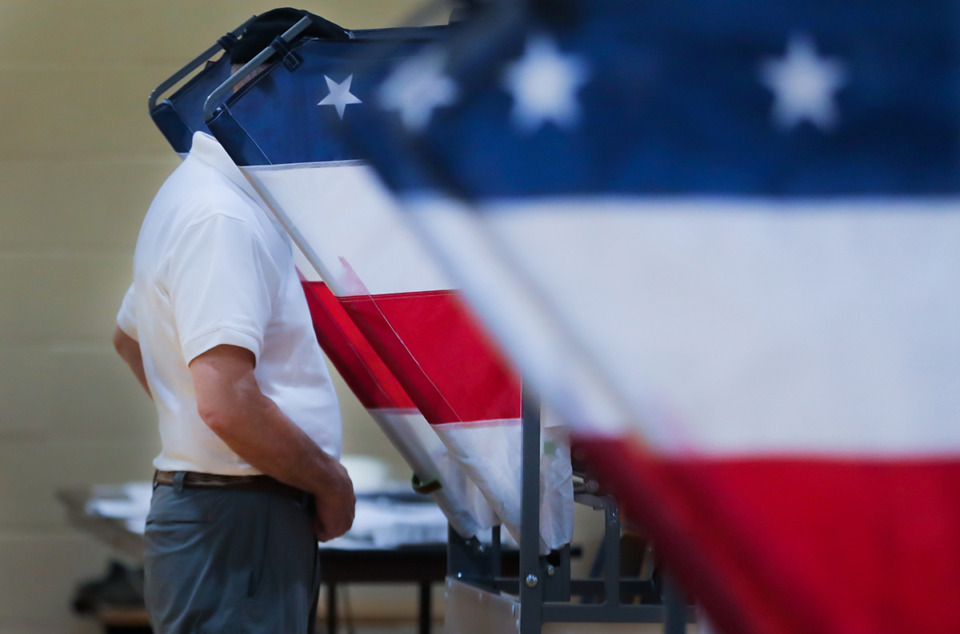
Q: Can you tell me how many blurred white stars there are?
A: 3